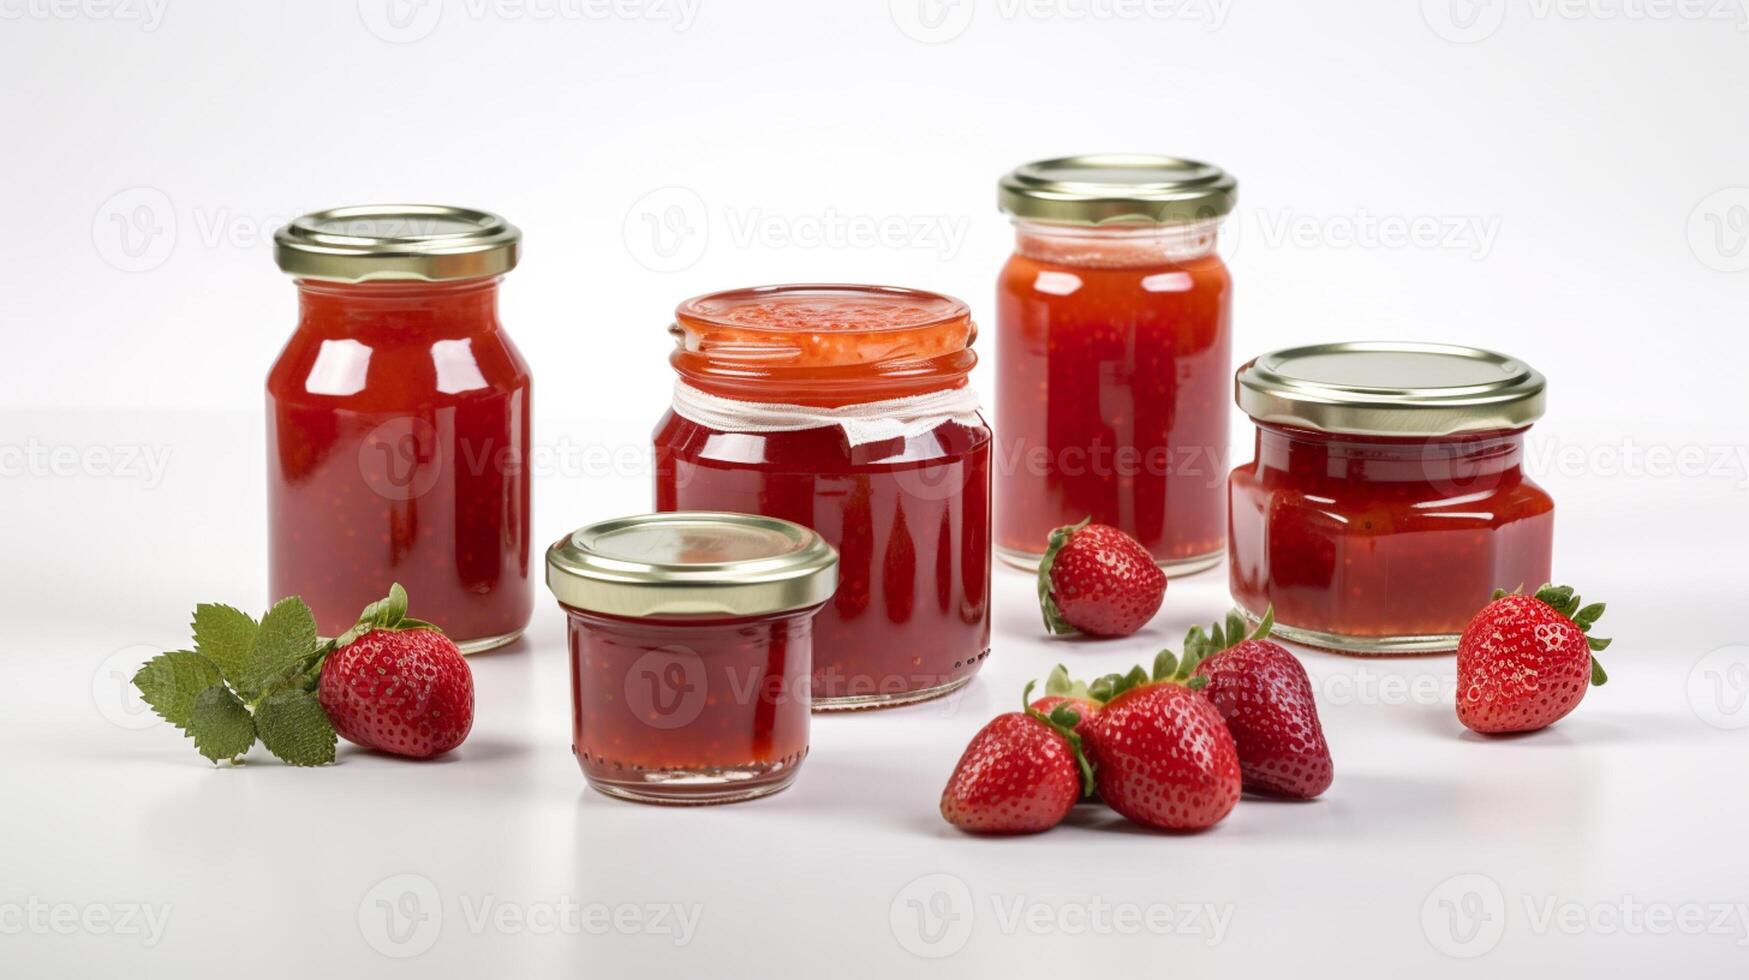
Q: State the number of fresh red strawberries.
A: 7